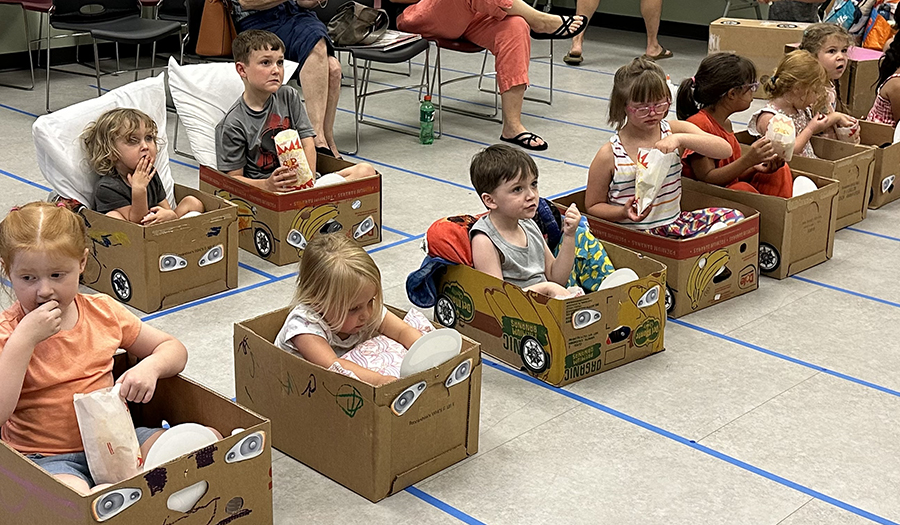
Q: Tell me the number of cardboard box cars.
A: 9